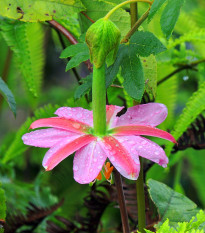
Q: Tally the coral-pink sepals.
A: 5